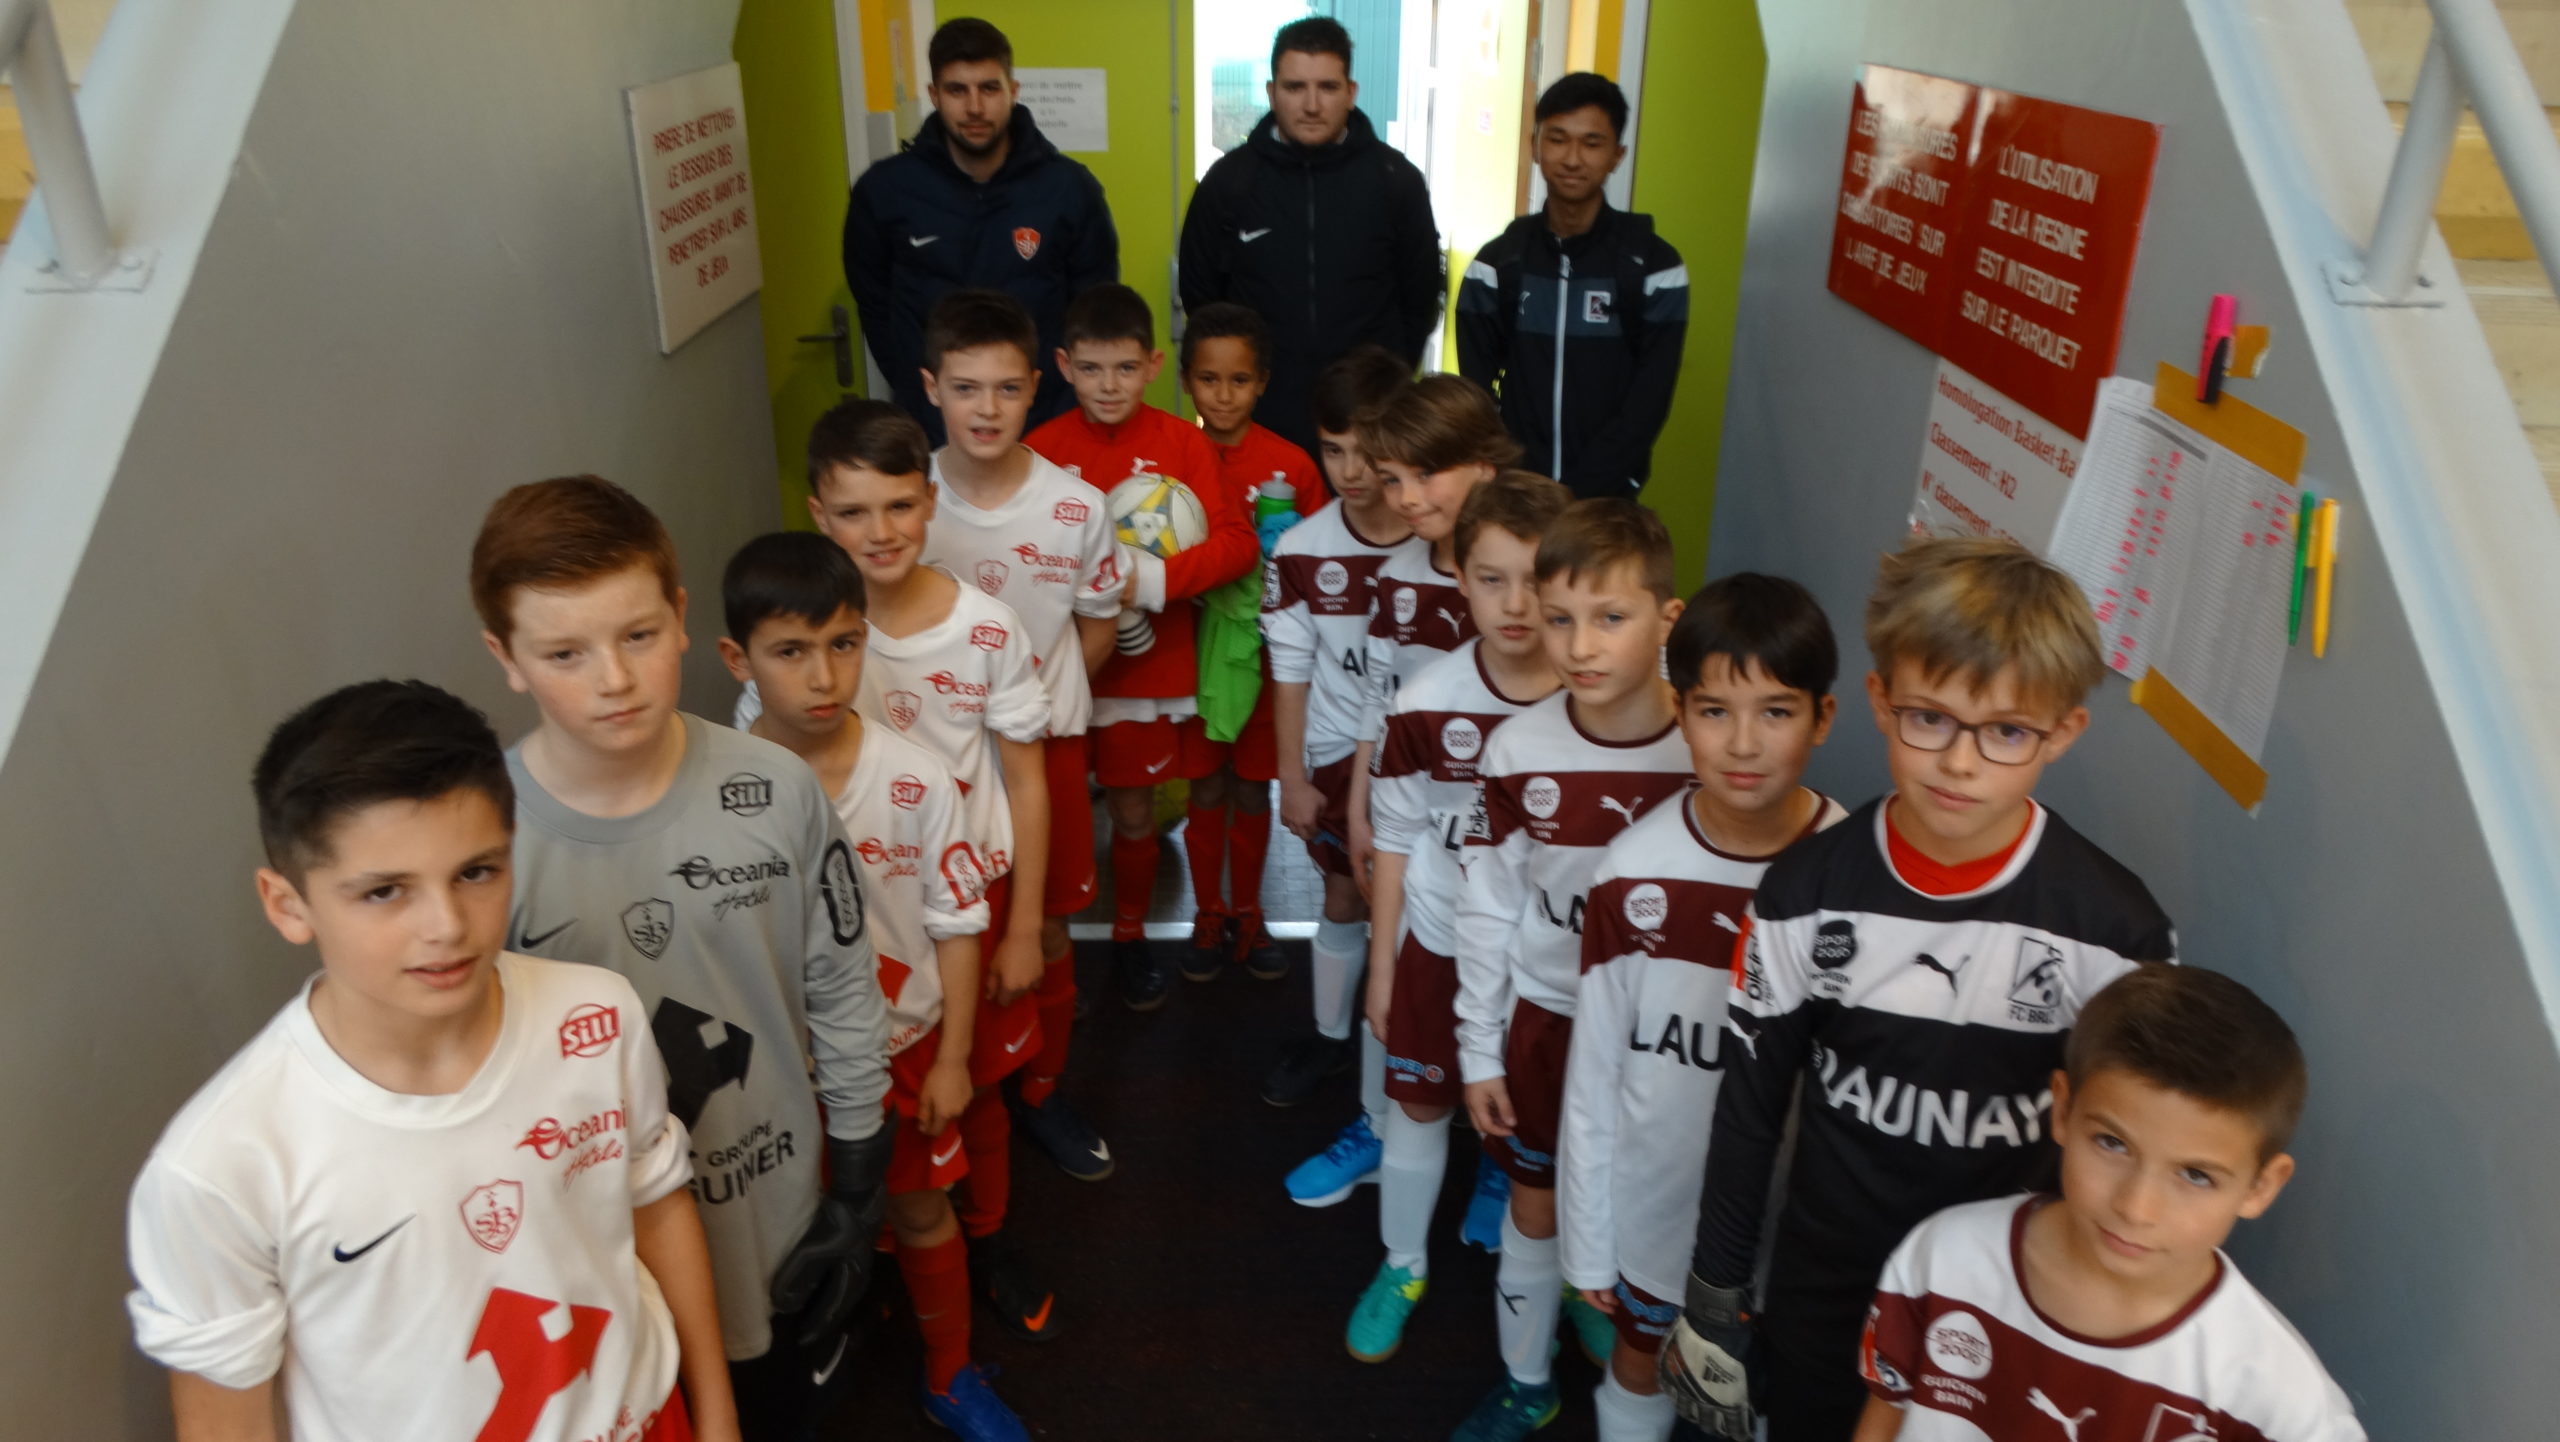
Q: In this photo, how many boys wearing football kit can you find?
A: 14